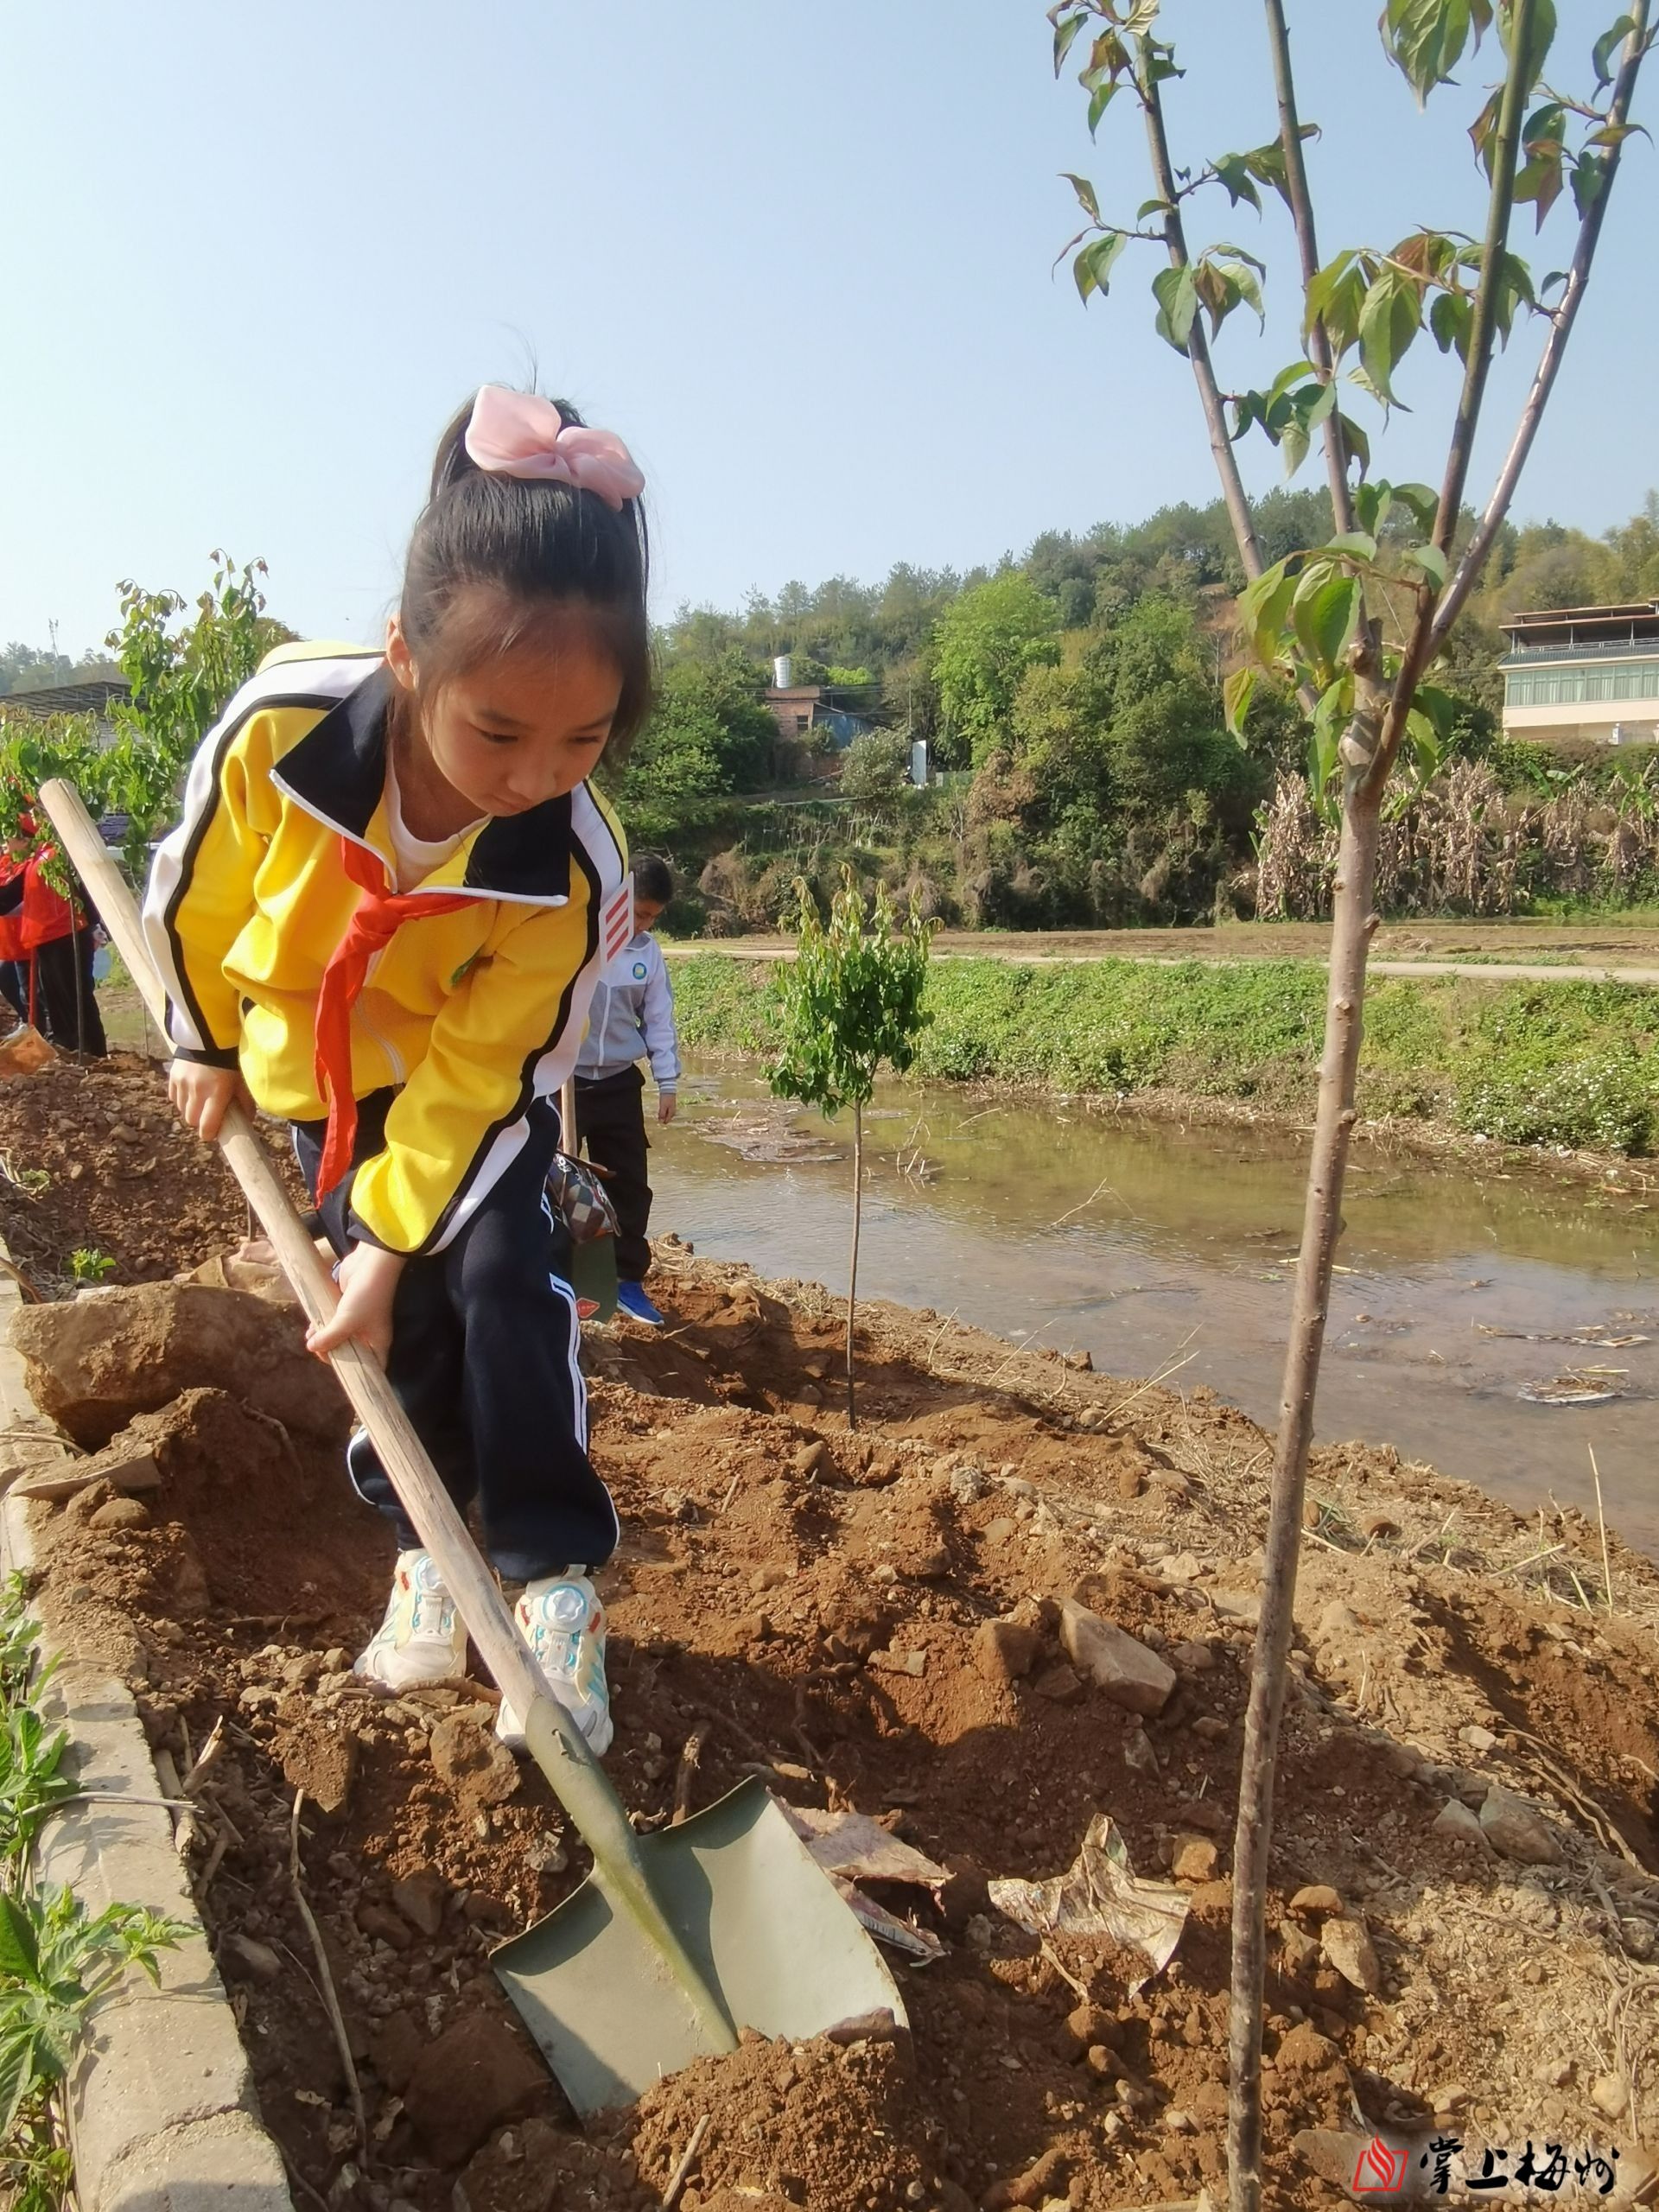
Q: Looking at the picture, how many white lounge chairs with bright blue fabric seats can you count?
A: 0